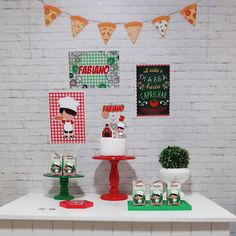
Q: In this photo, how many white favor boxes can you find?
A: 5